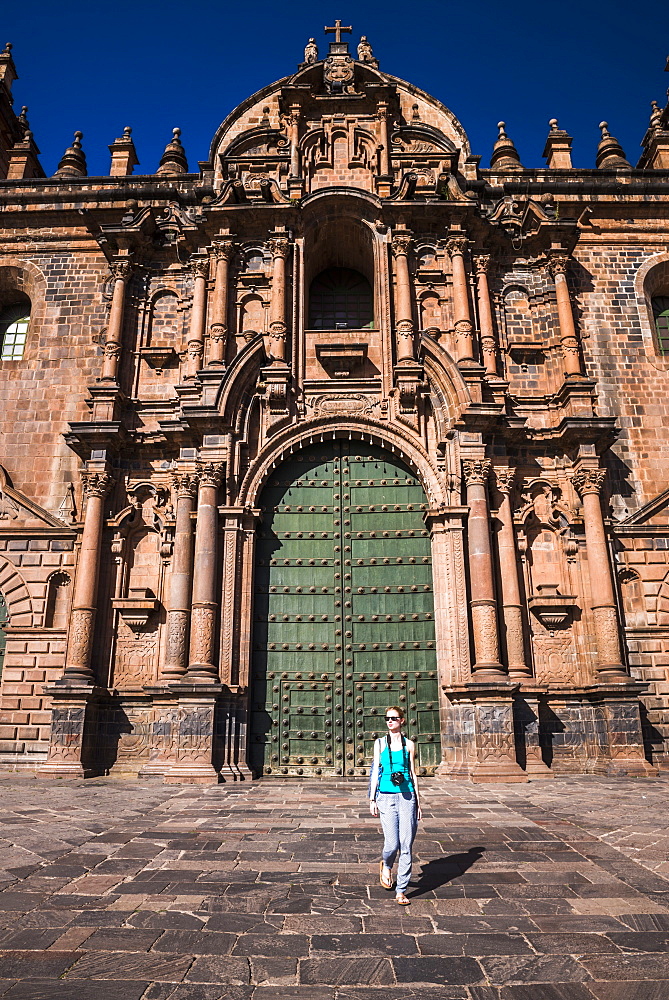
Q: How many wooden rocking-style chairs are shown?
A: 0